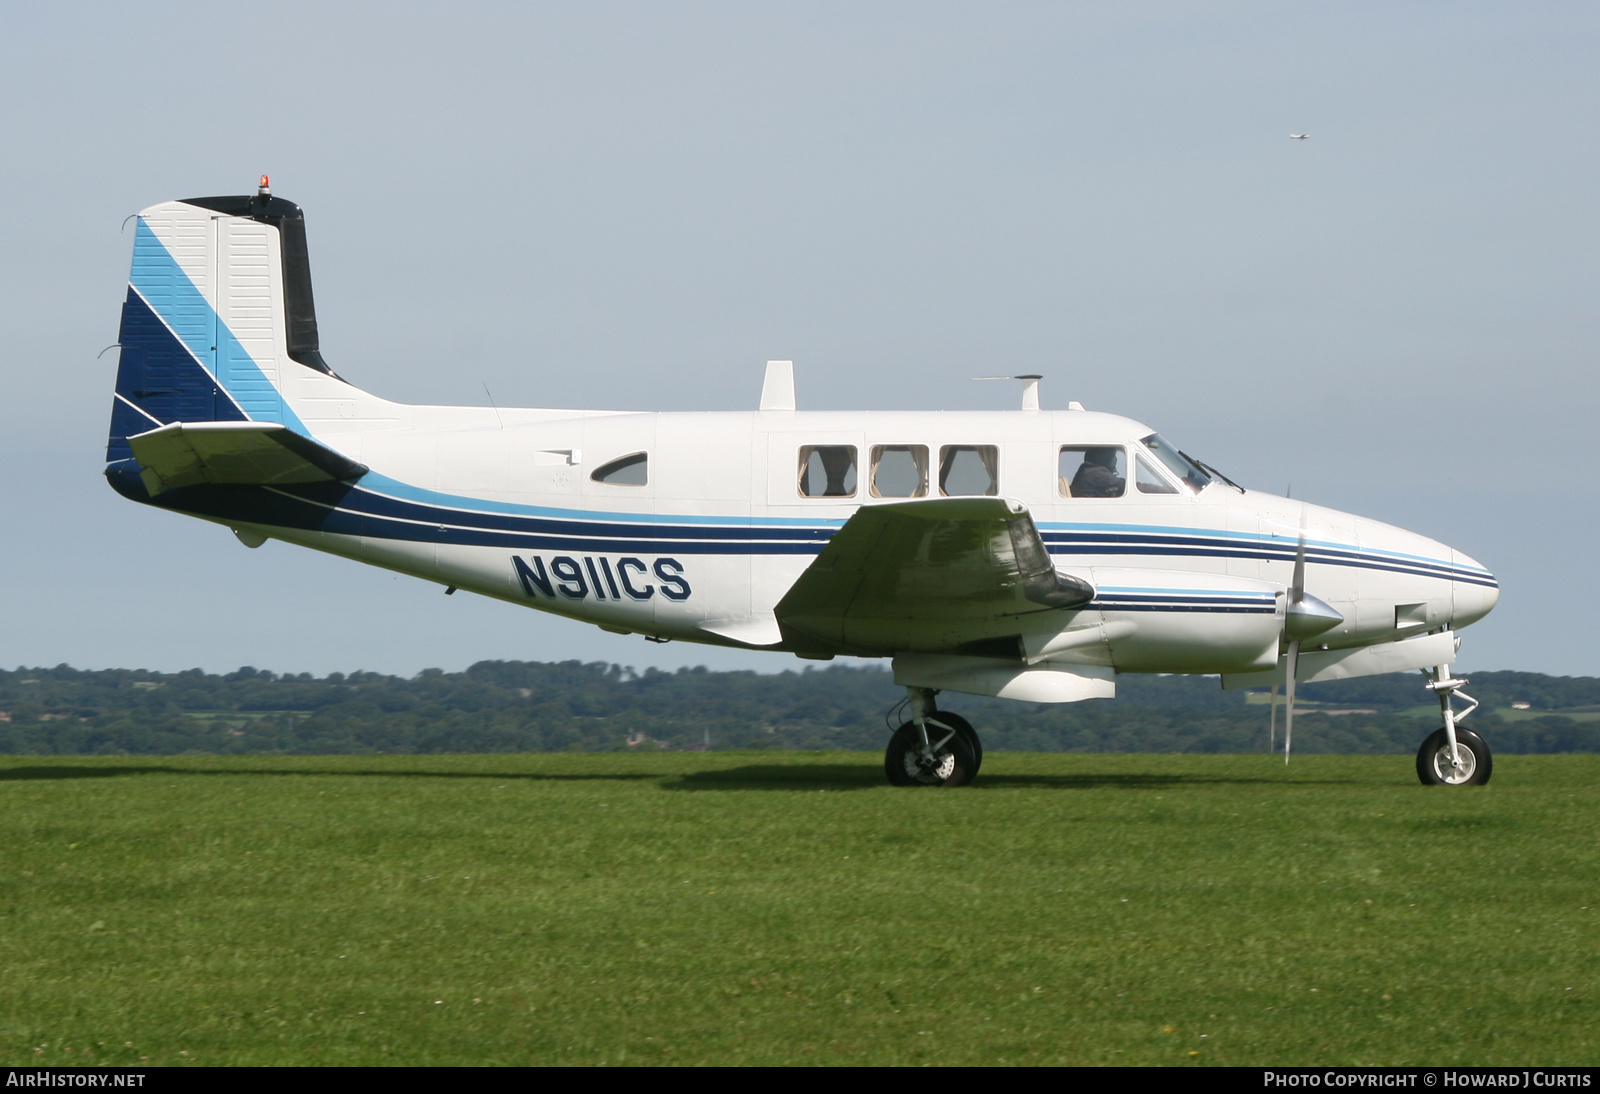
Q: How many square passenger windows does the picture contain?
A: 3